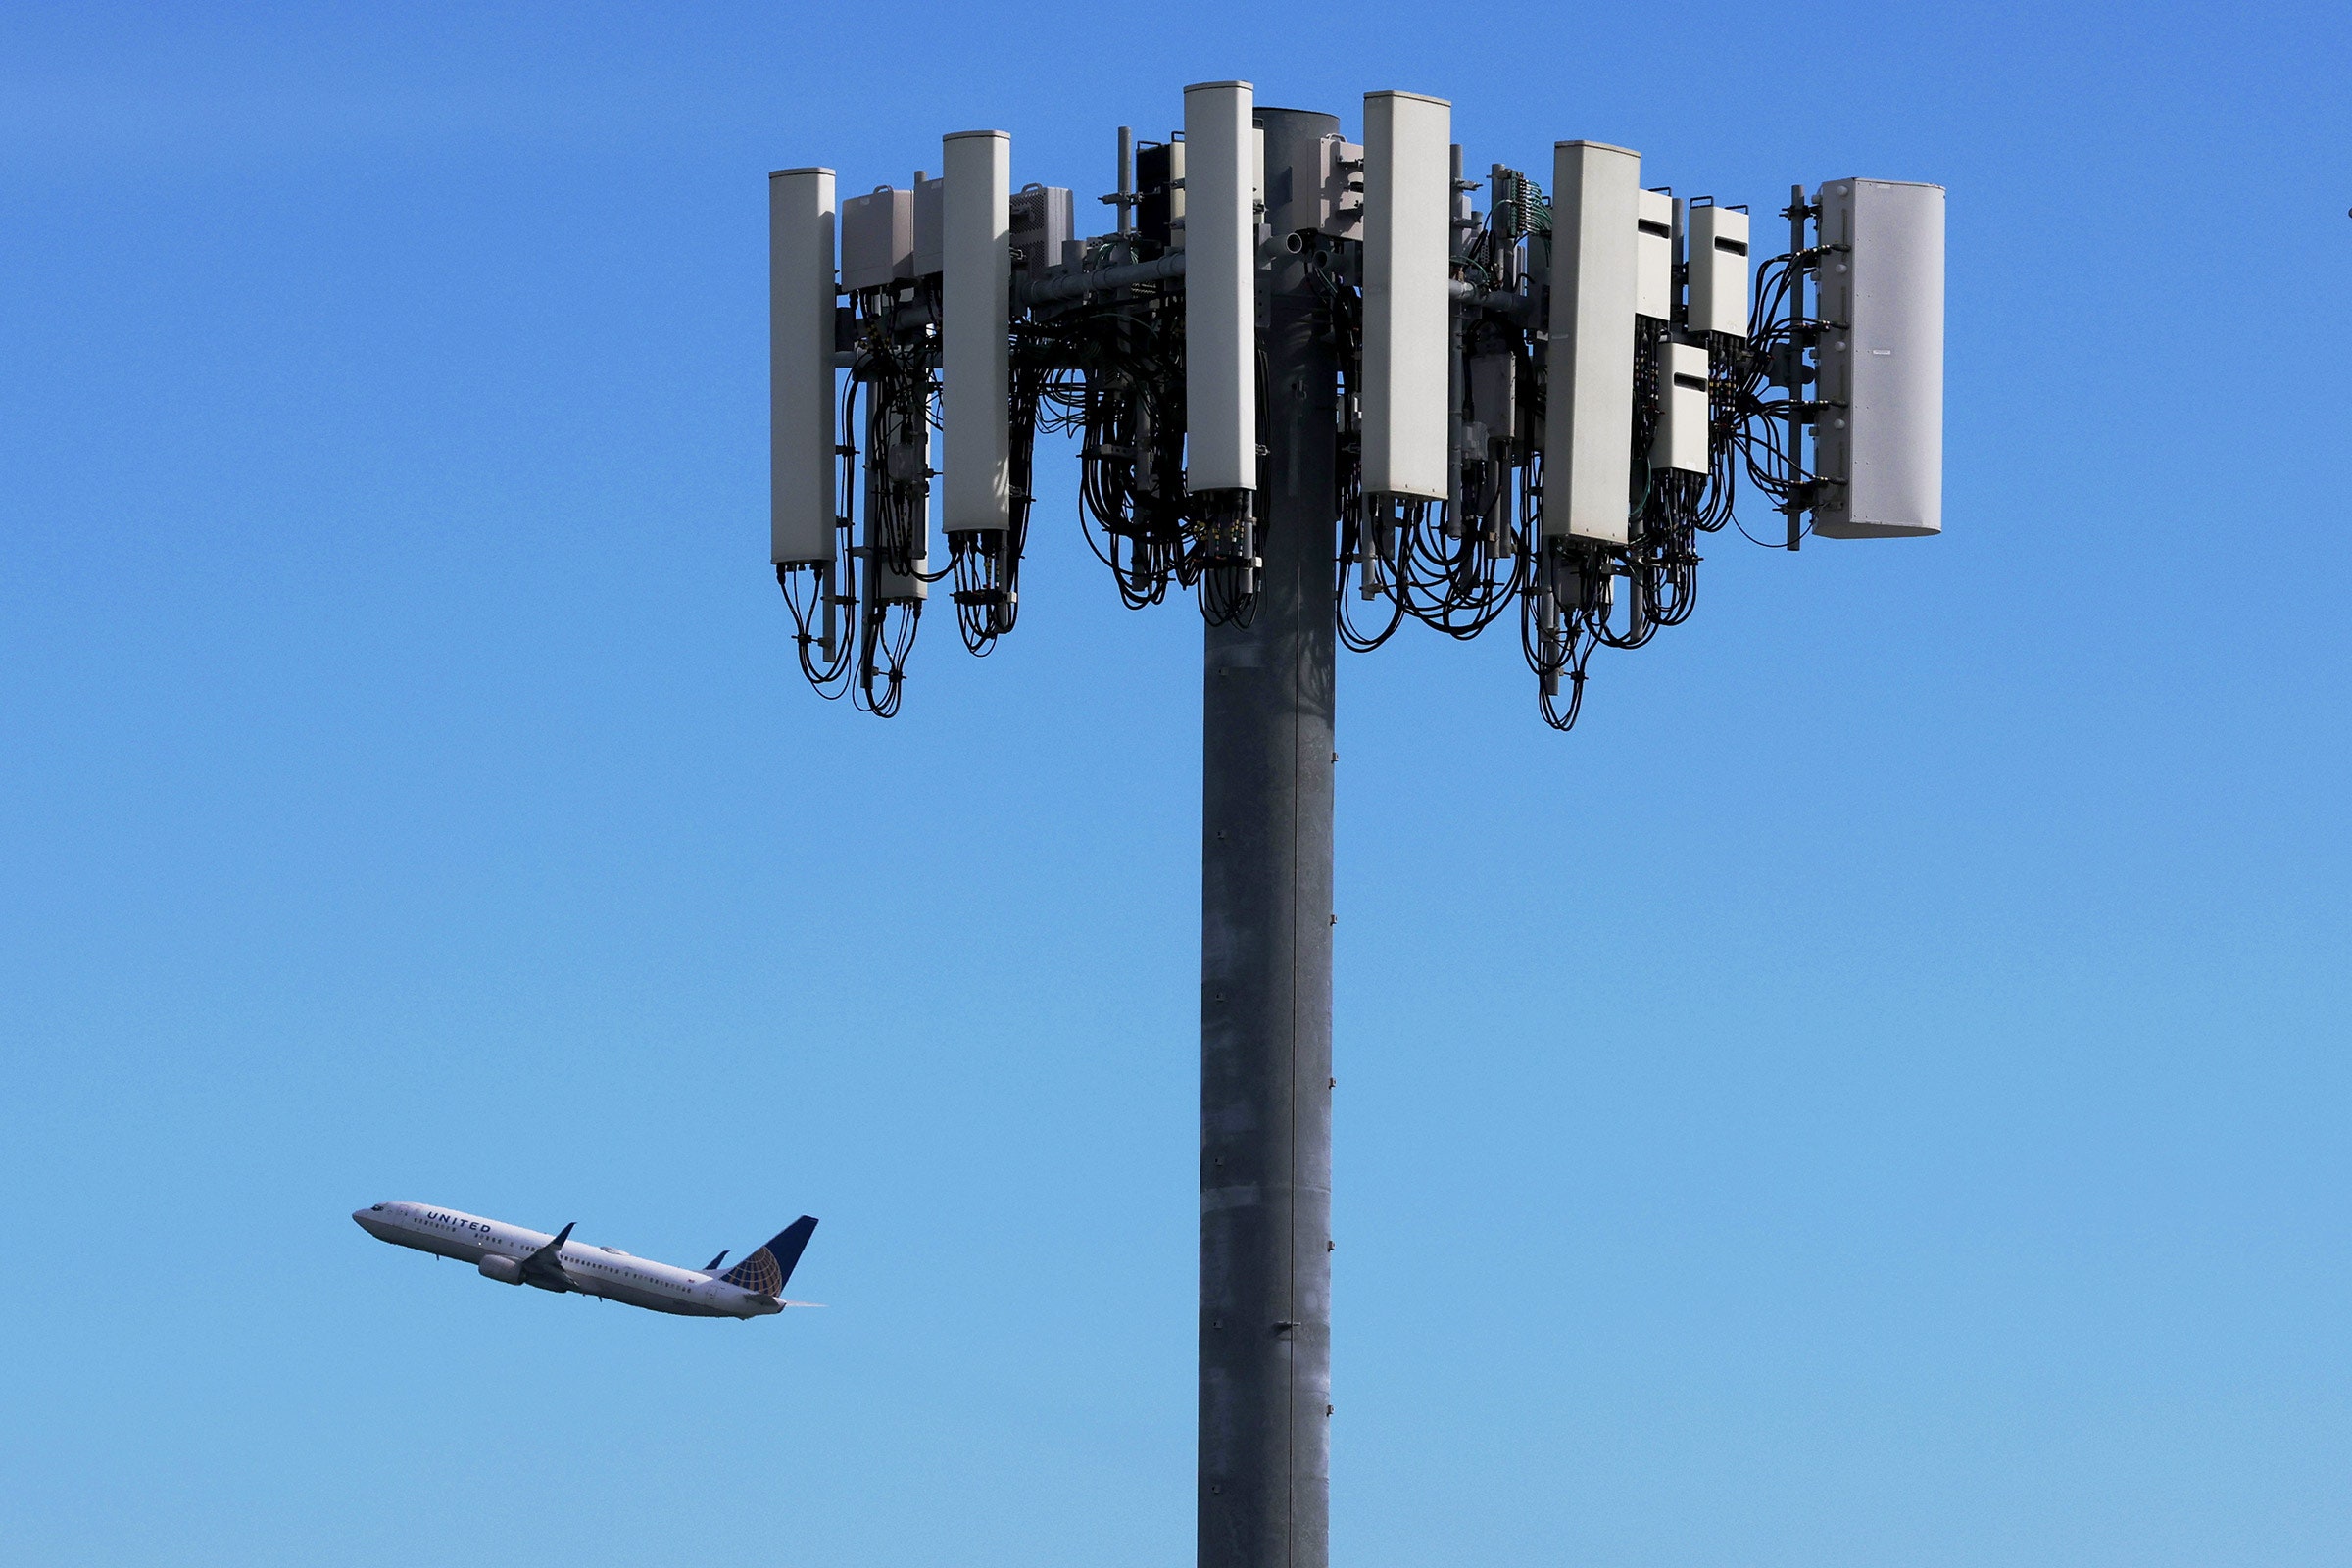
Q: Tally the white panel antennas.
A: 6